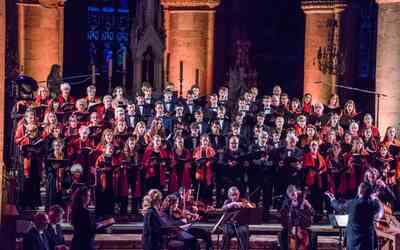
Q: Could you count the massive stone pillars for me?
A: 4